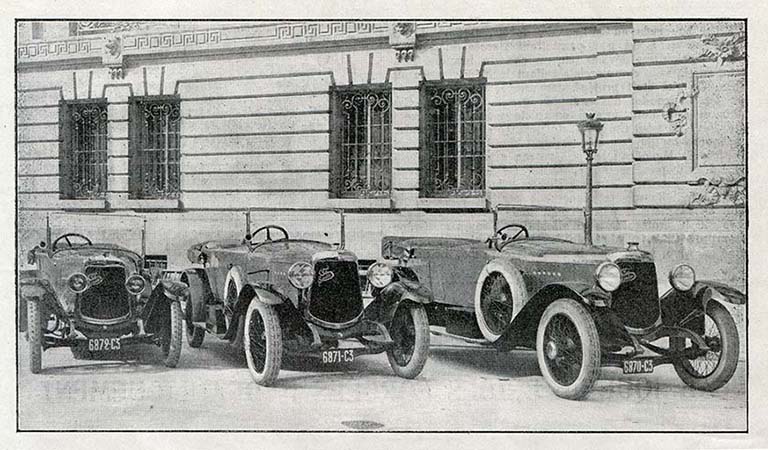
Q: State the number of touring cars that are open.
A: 3